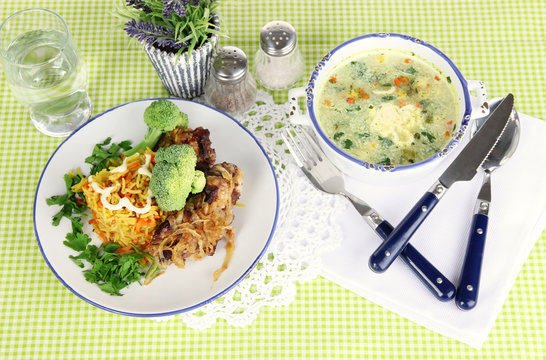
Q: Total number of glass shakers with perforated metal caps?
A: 2